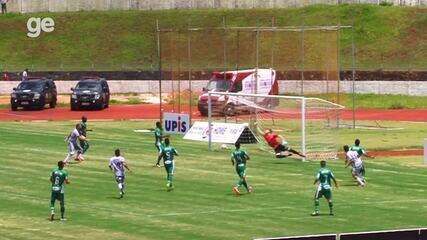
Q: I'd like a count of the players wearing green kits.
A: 7